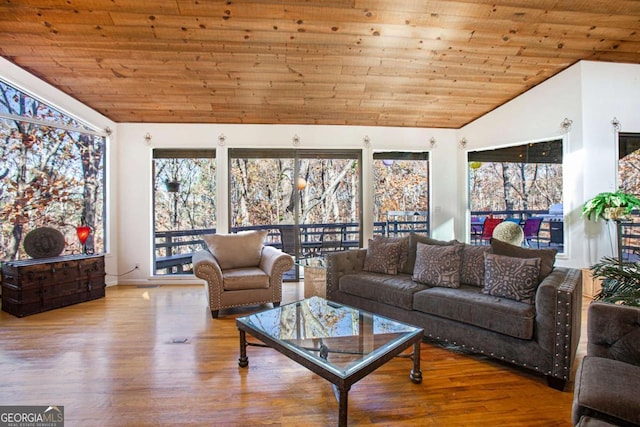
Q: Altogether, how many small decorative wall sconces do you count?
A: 9